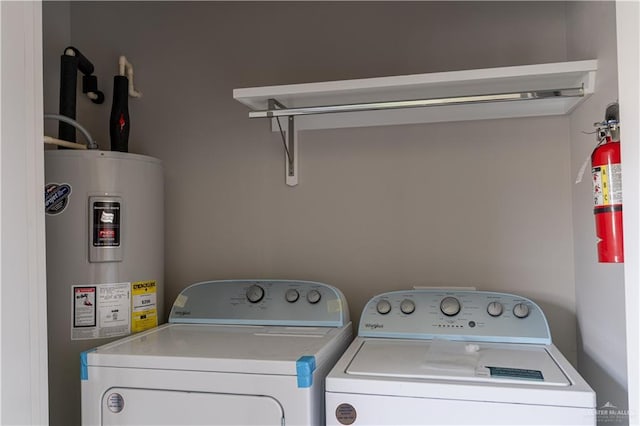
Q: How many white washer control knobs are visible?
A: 5